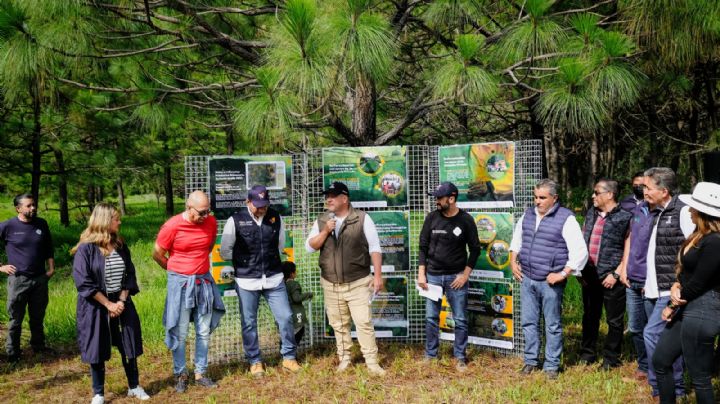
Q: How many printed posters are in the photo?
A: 8